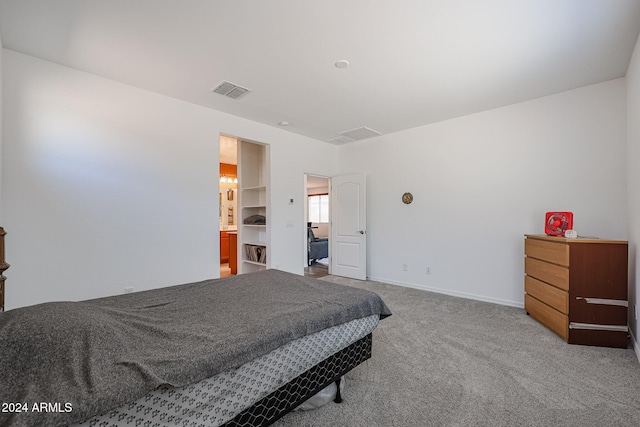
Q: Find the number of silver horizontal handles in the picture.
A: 2